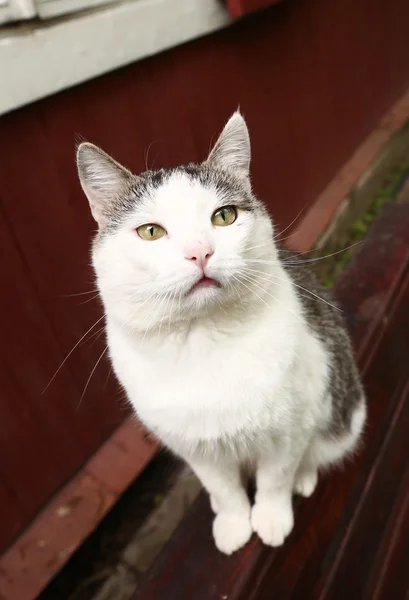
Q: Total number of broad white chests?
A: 1